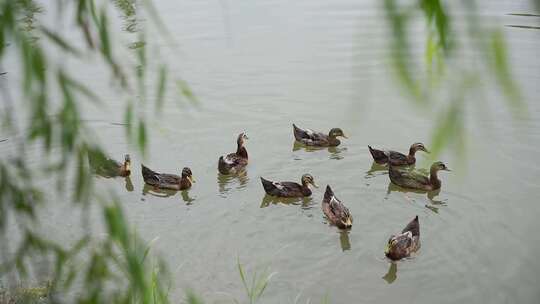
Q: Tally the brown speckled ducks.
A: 9